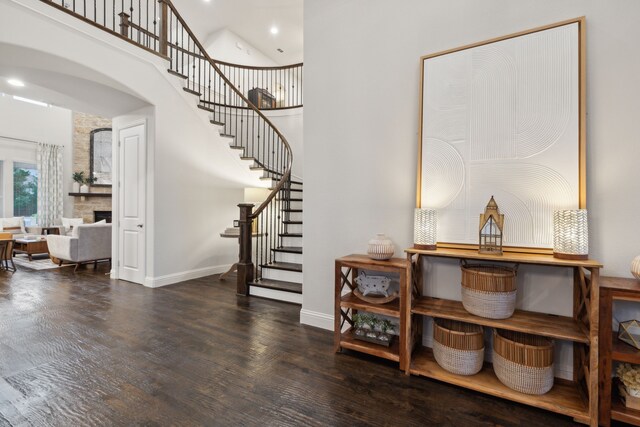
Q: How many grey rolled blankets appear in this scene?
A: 0